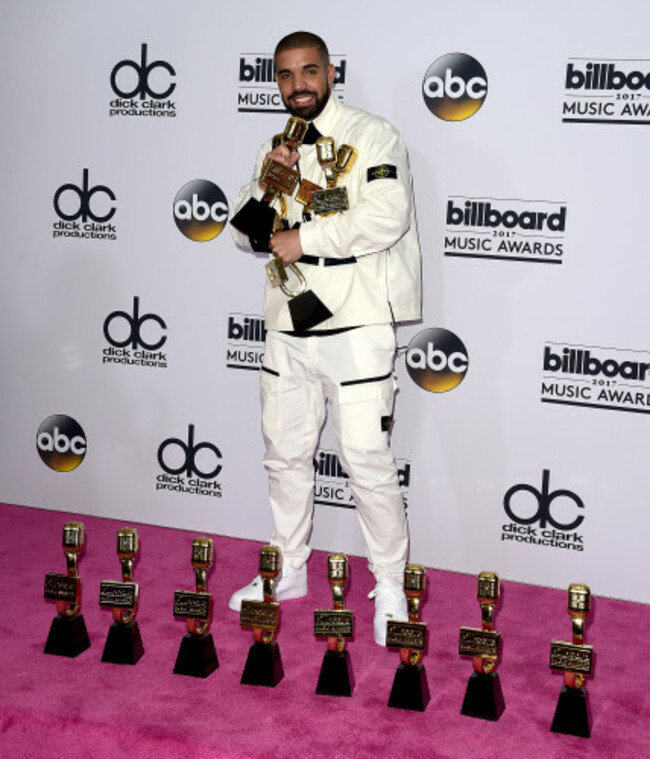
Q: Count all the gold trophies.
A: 13